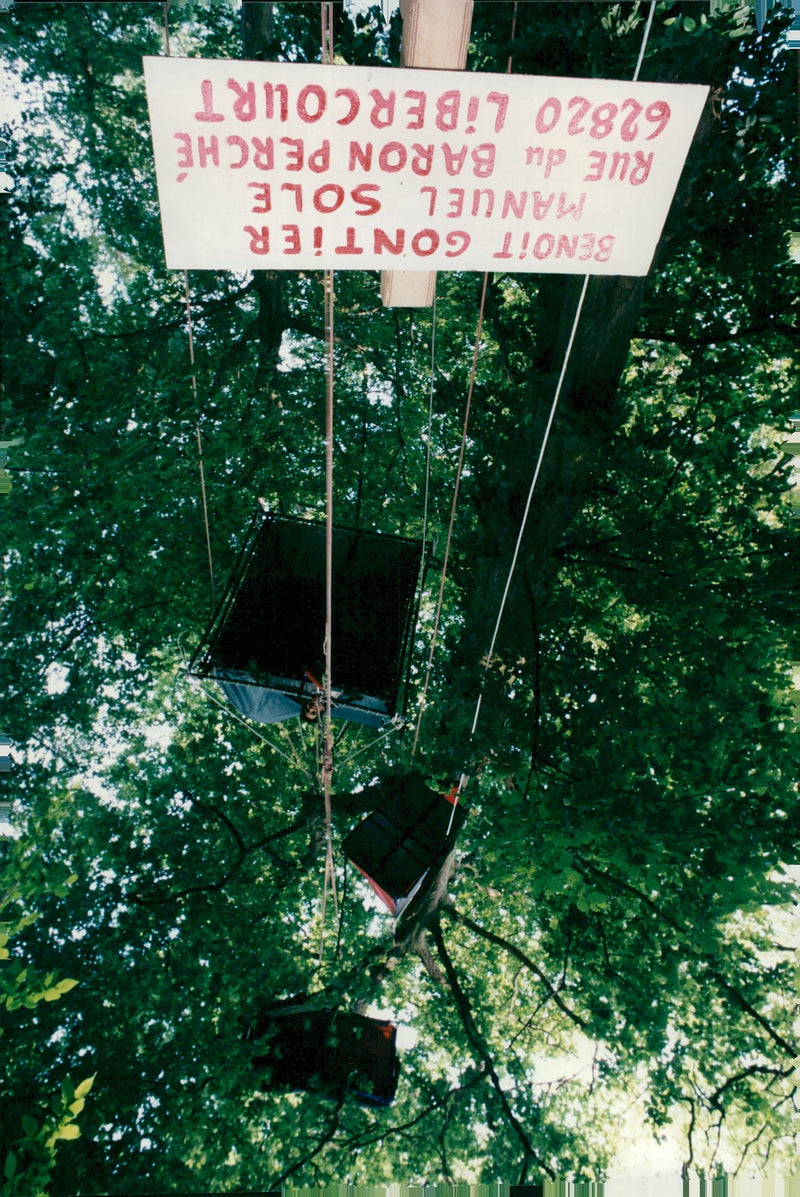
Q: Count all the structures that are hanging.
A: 3